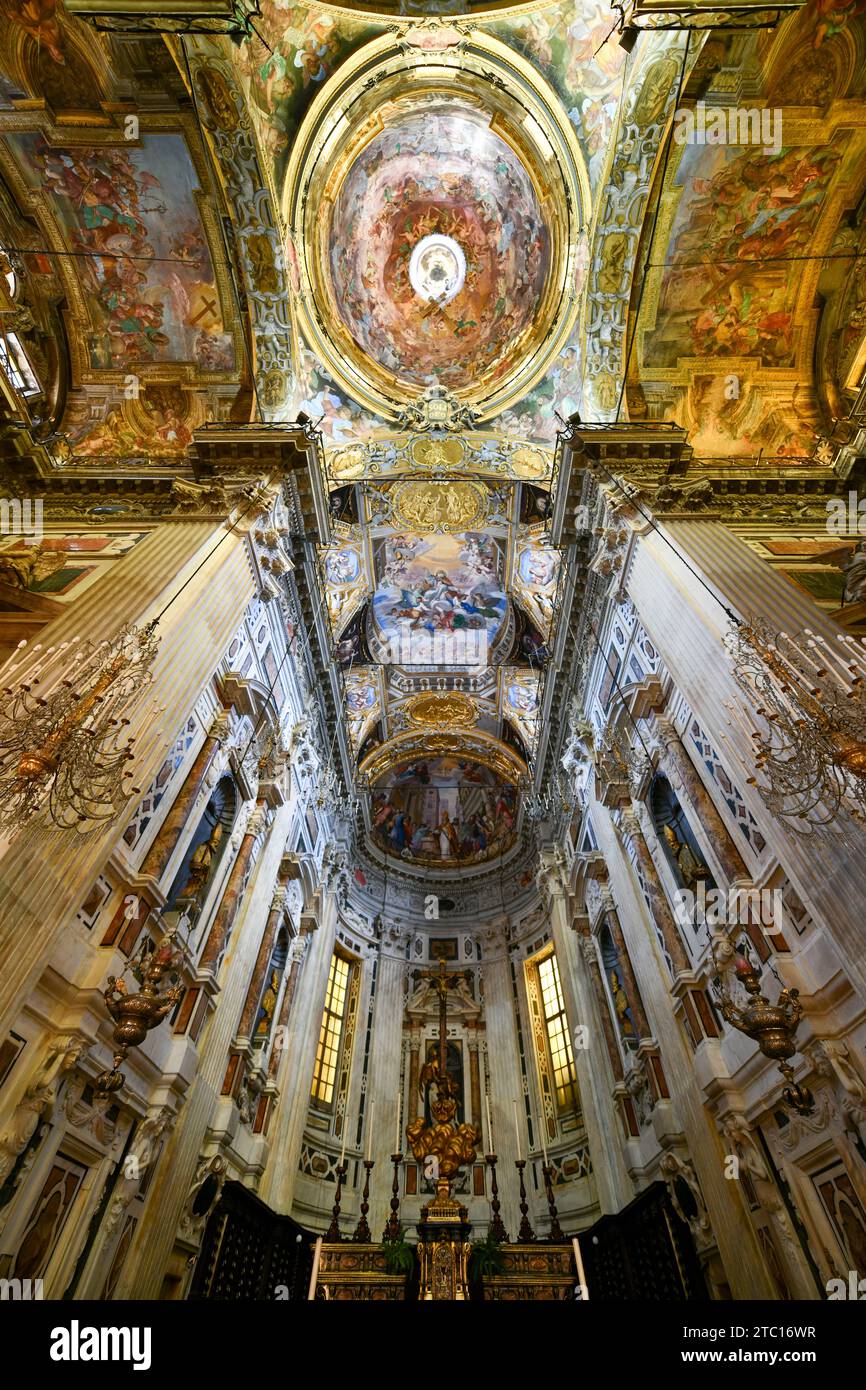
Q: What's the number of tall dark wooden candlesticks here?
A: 6